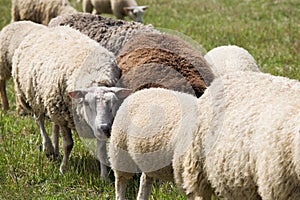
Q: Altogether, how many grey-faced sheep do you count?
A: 2